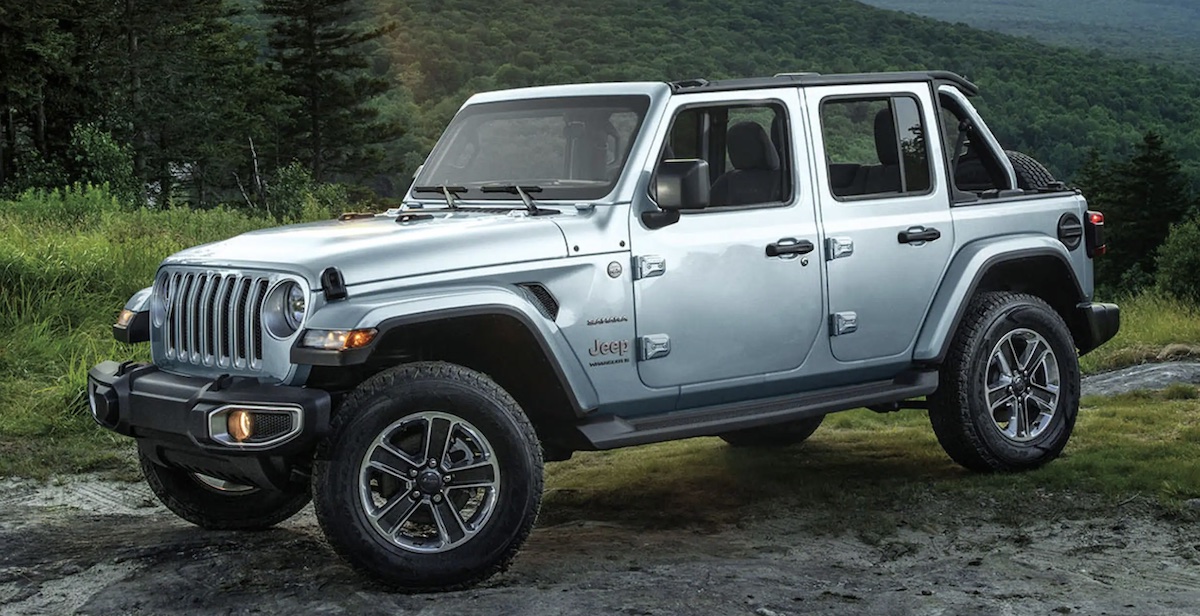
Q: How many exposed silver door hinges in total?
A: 4